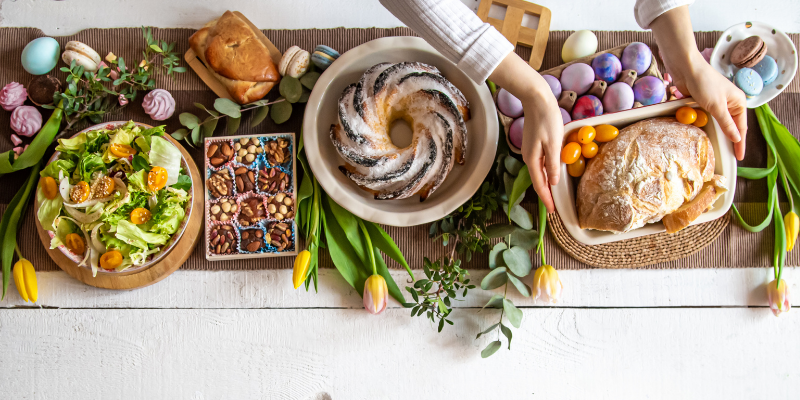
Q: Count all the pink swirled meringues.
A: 3